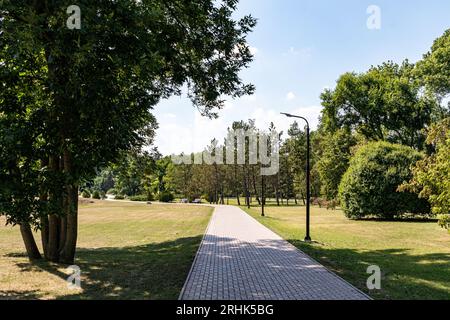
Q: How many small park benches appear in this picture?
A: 2